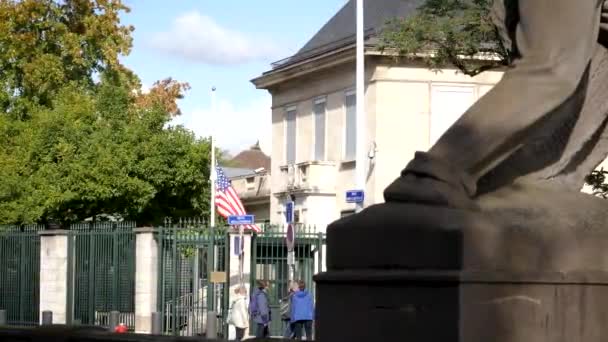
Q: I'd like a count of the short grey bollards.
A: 5